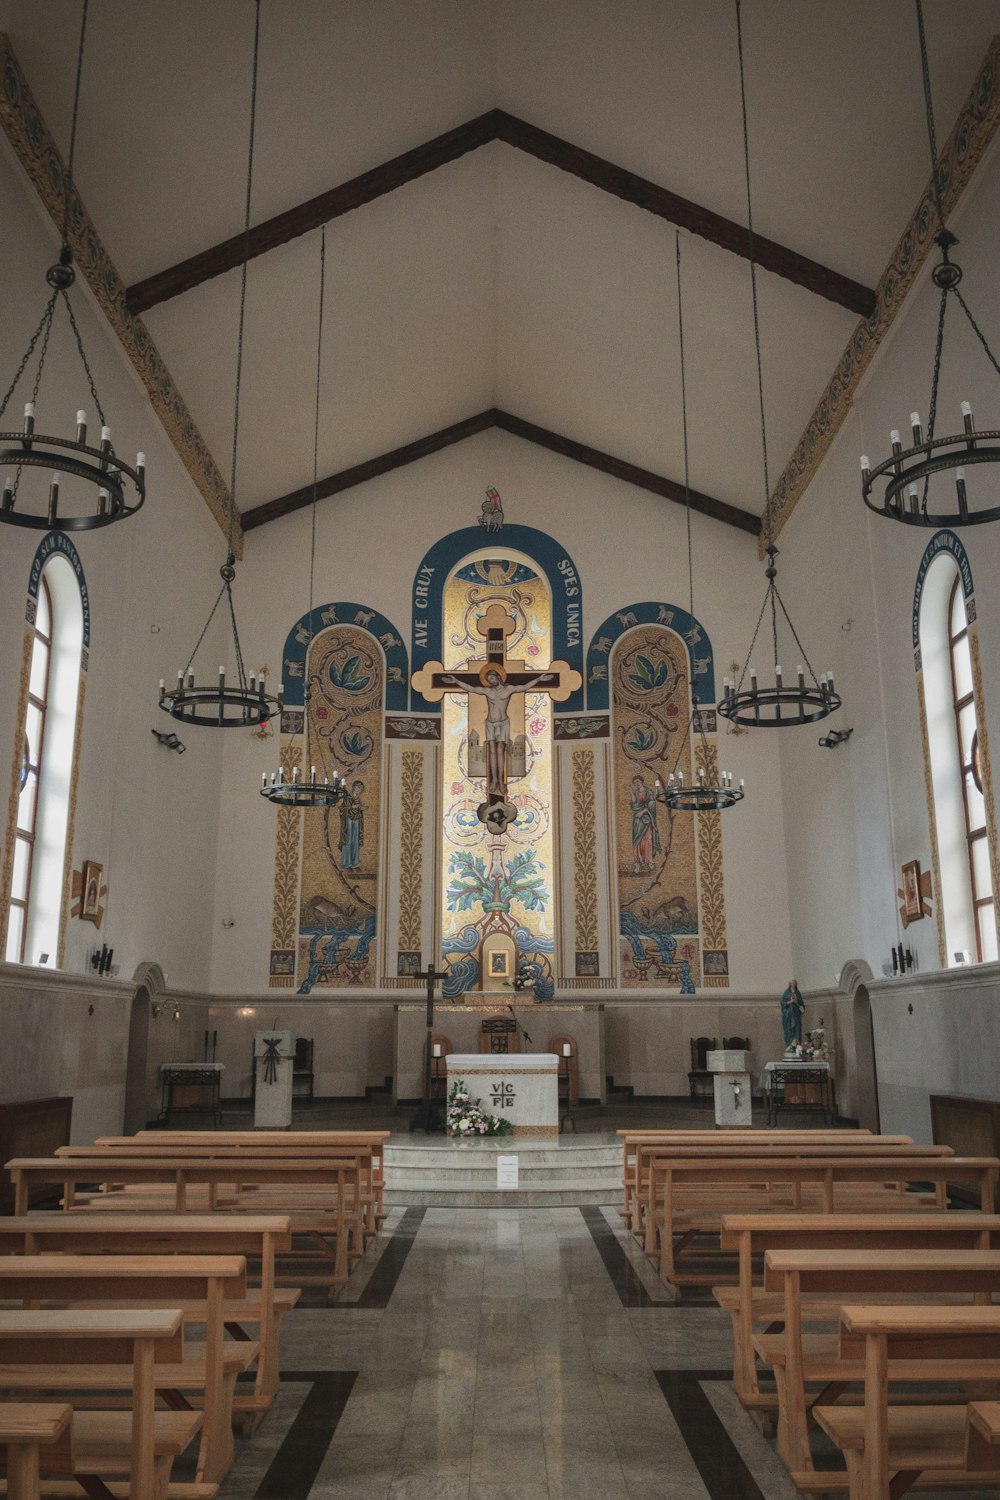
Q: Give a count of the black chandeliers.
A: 6